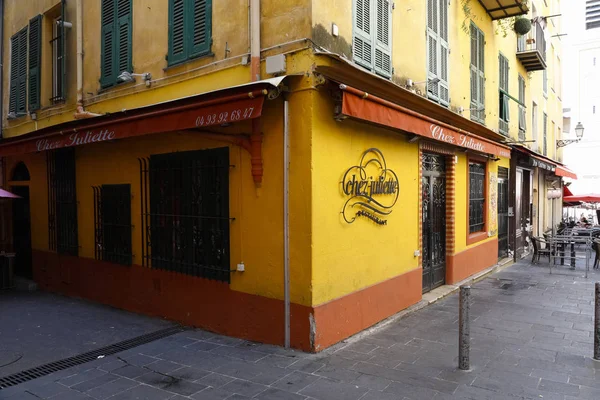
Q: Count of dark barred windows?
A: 4